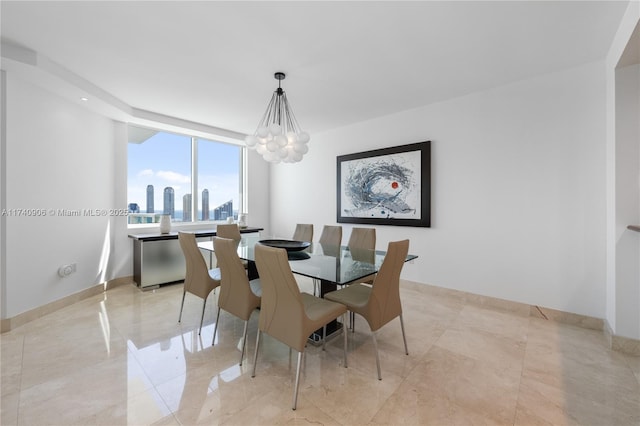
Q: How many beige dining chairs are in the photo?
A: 8